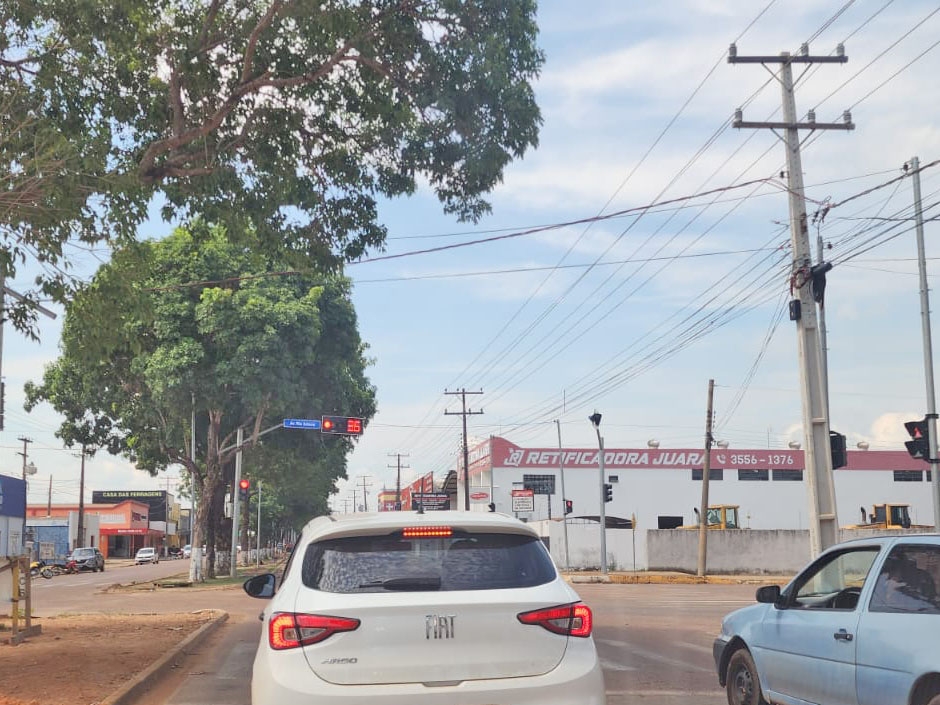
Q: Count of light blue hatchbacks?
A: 1